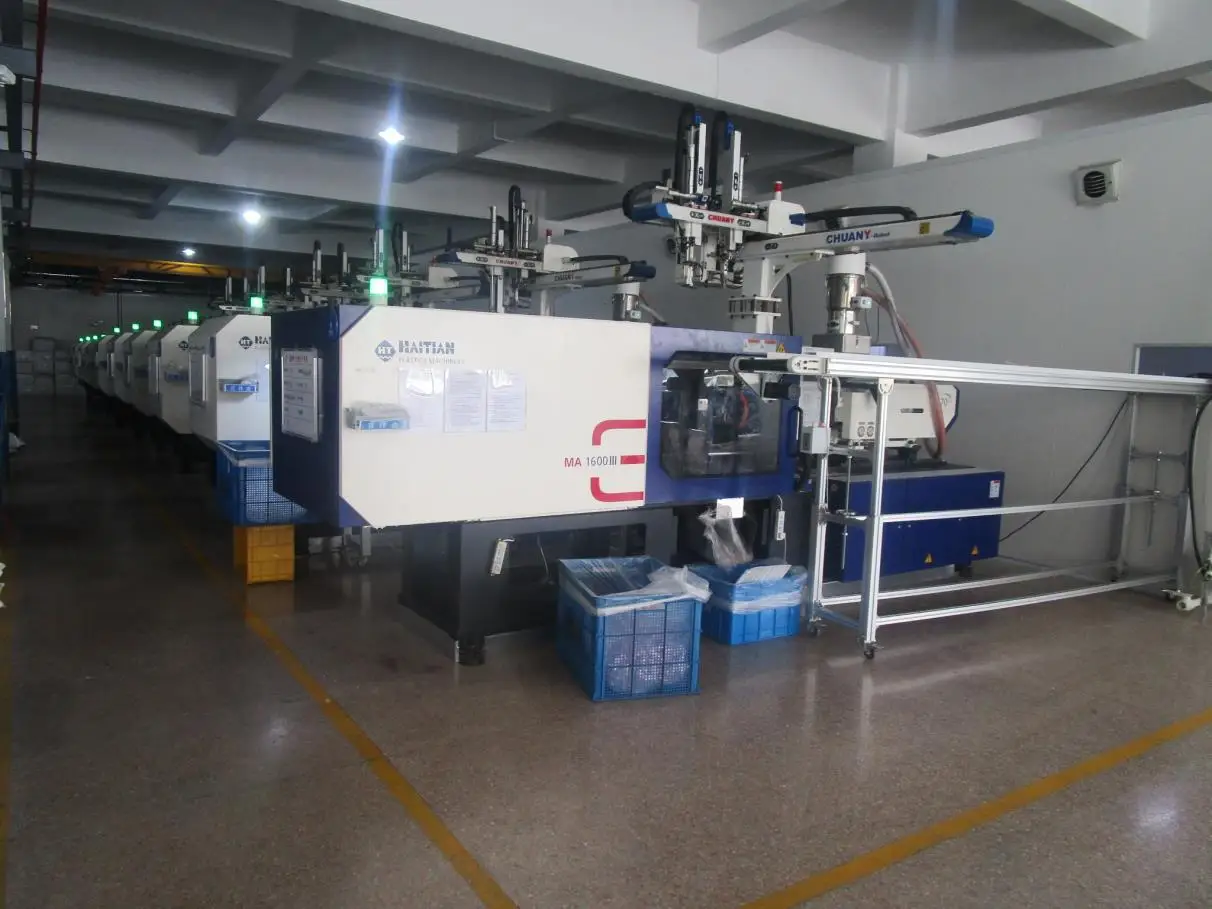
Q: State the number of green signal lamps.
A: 10